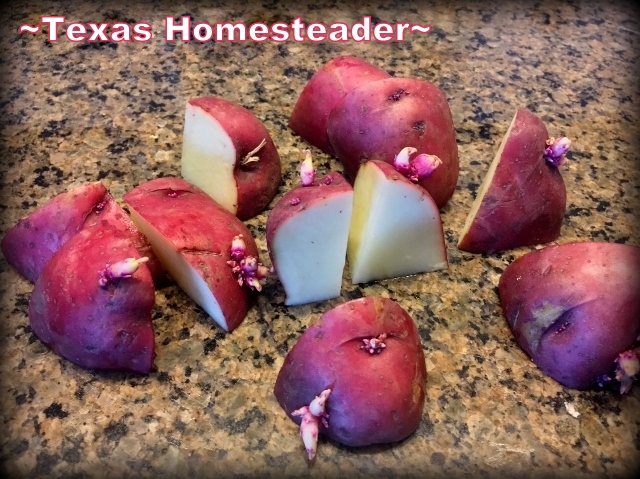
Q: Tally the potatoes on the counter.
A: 11